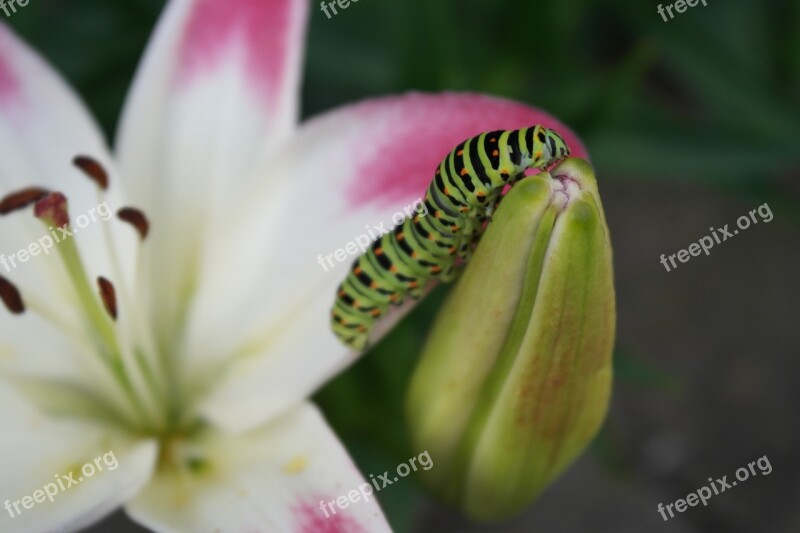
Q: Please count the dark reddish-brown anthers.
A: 5